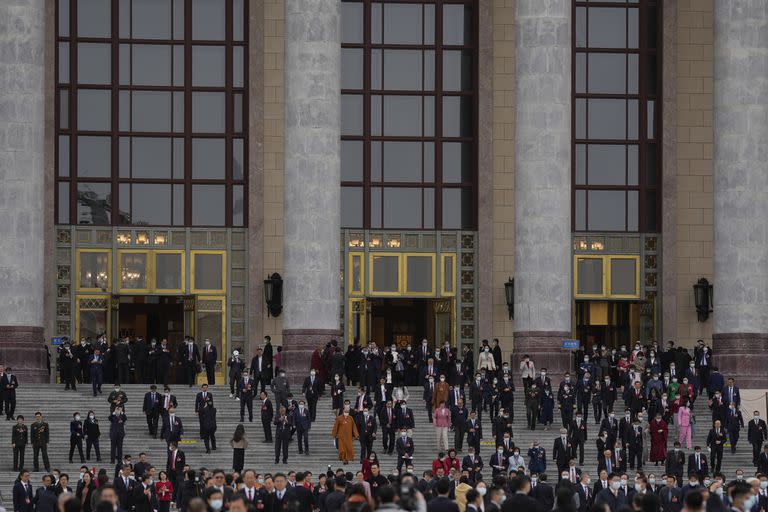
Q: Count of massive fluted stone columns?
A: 4